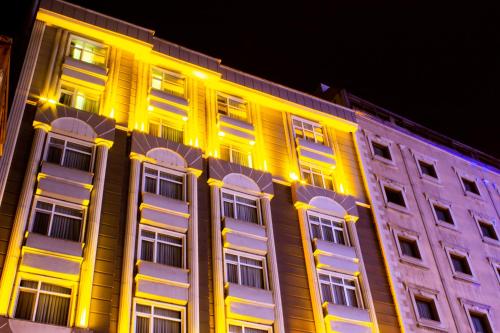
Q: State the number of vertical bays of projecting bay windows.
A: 4